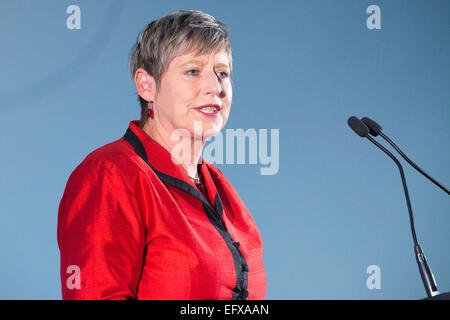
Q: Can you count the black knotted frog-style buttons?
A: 3